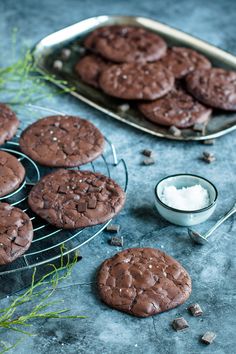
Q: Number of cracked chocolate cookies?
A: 12